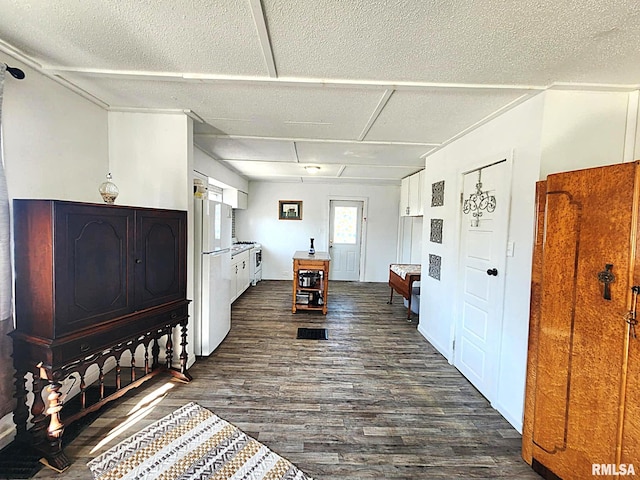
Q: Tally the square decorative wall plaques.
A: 3